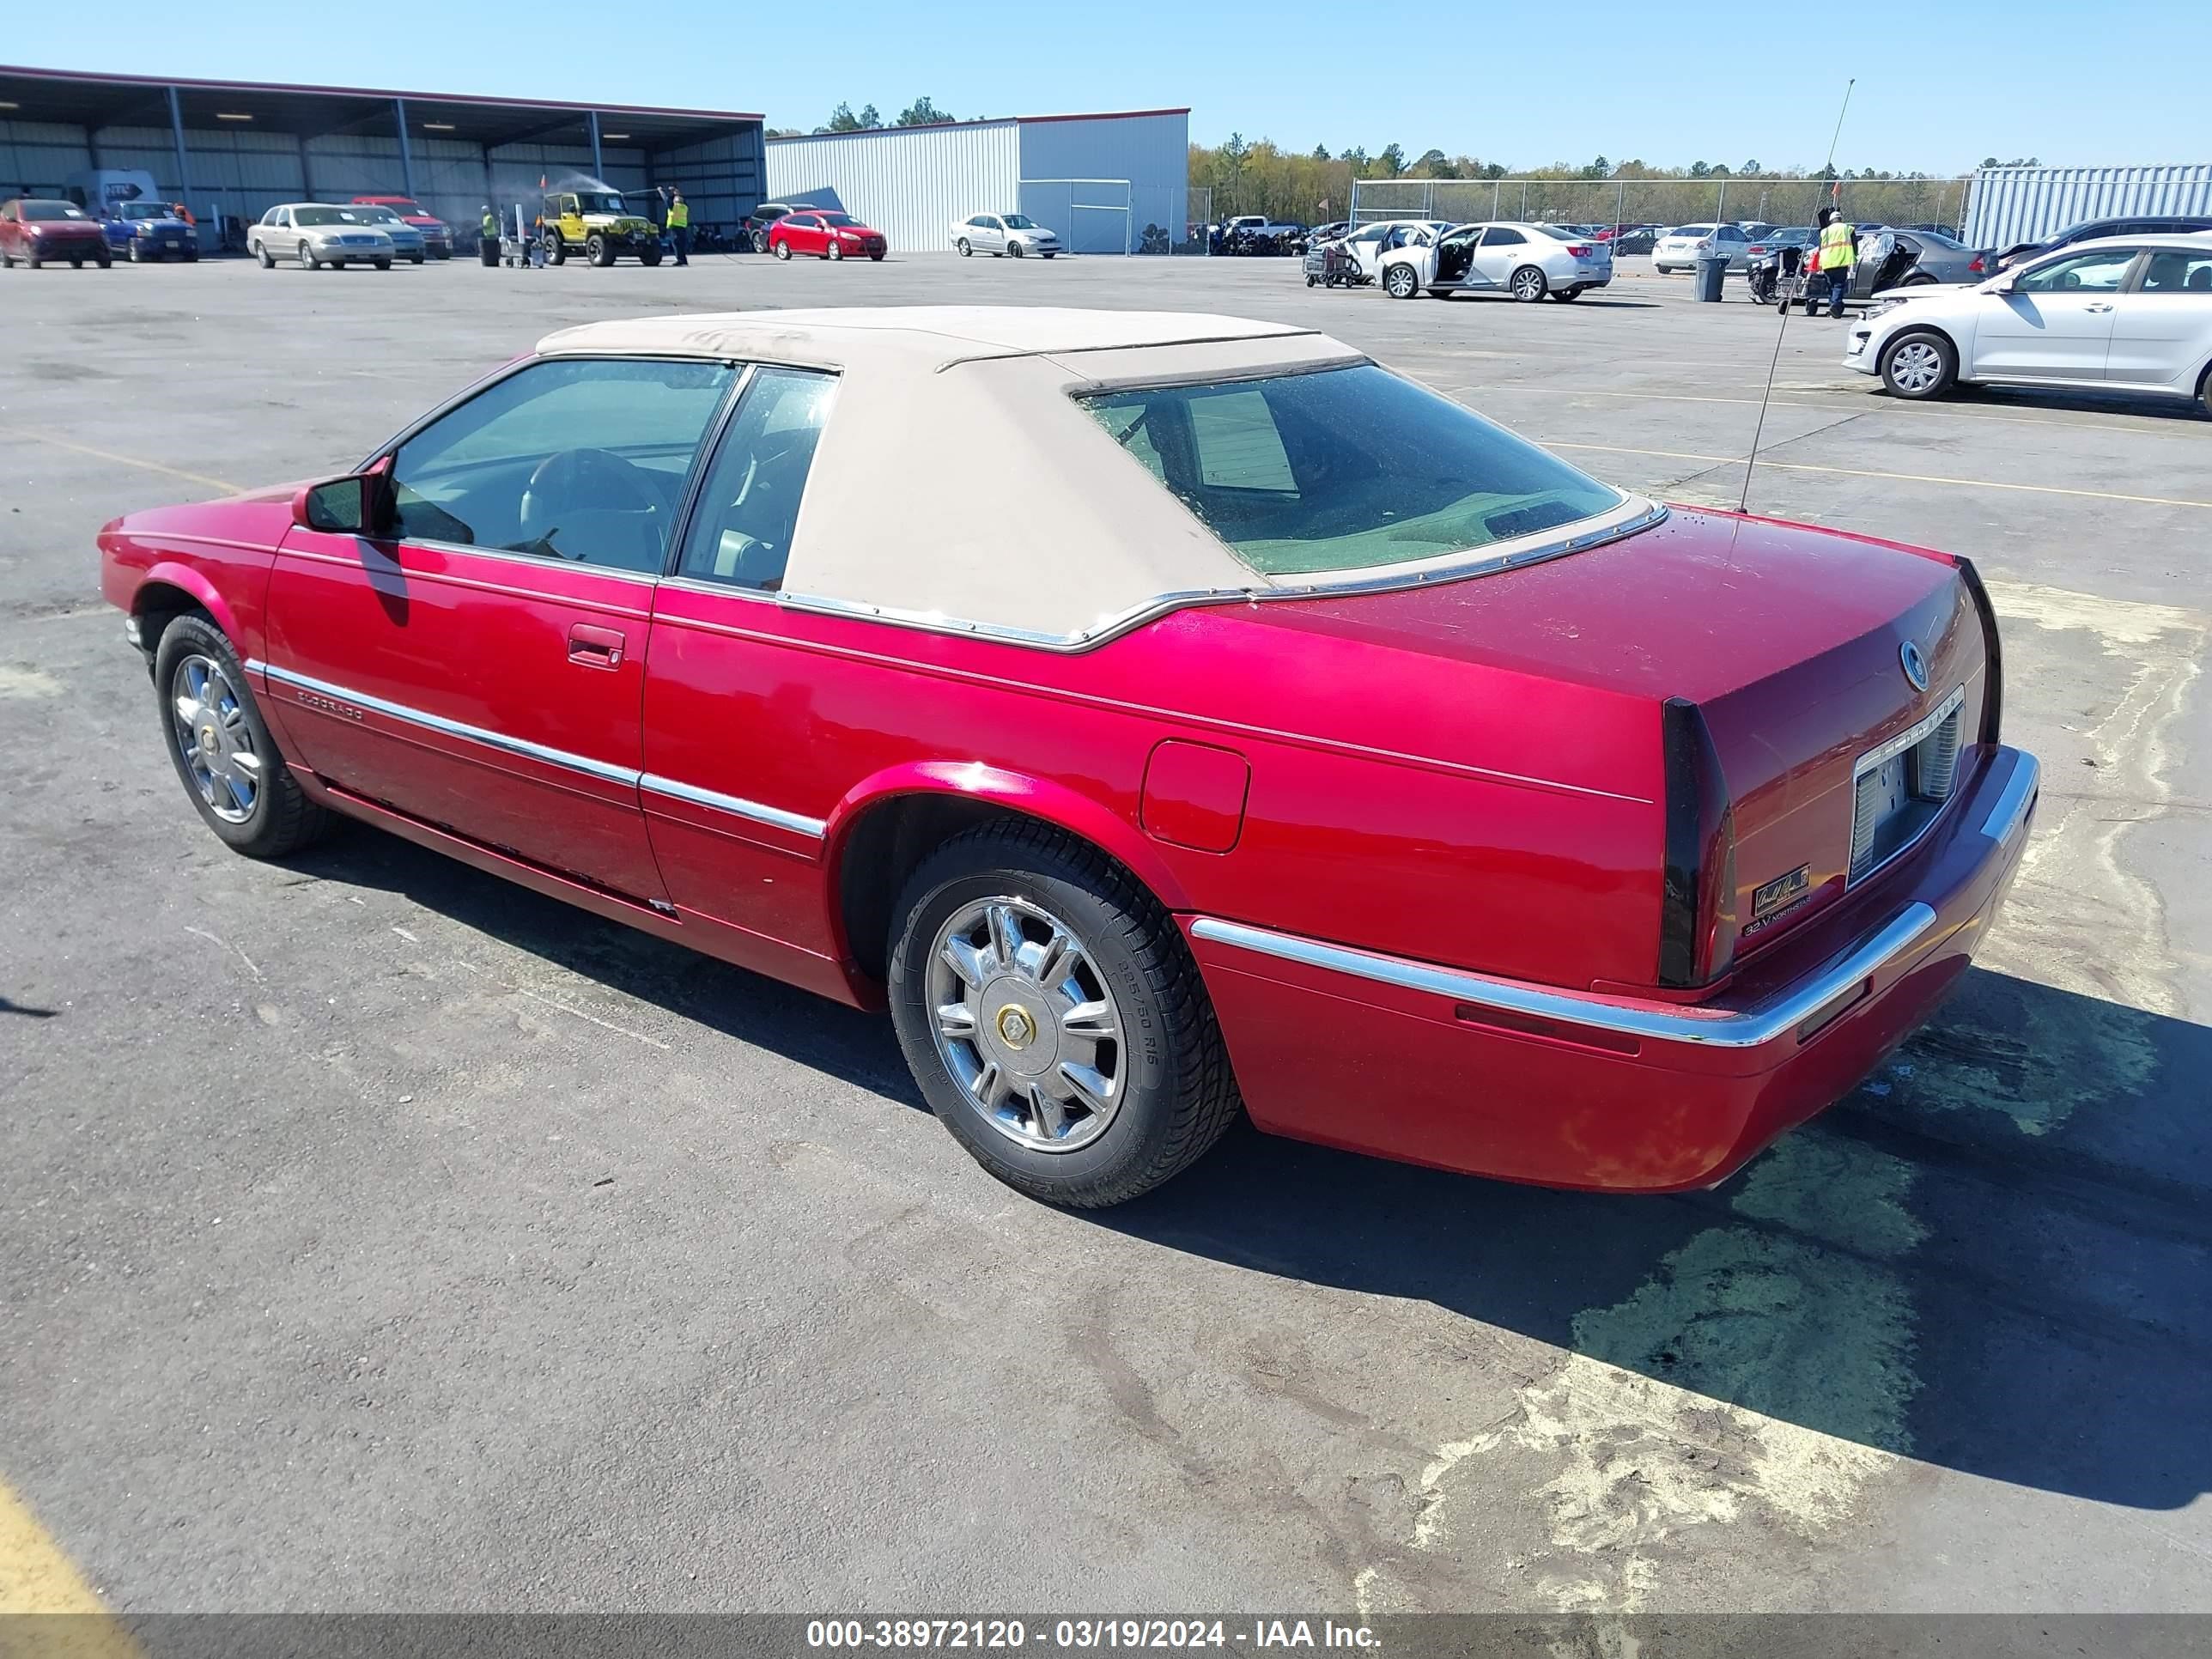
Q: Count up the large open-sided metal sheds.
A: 1